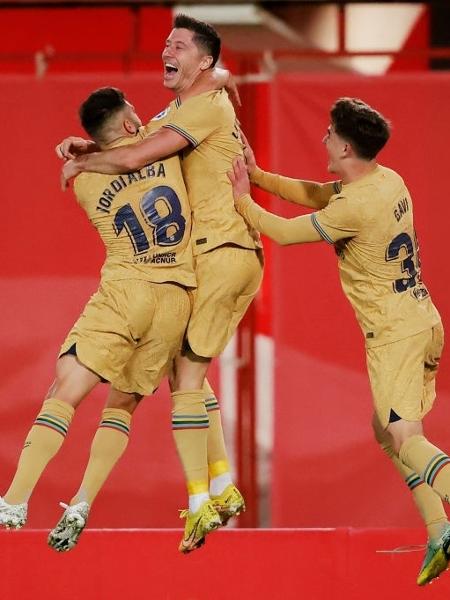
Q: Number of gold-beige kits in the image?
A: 3